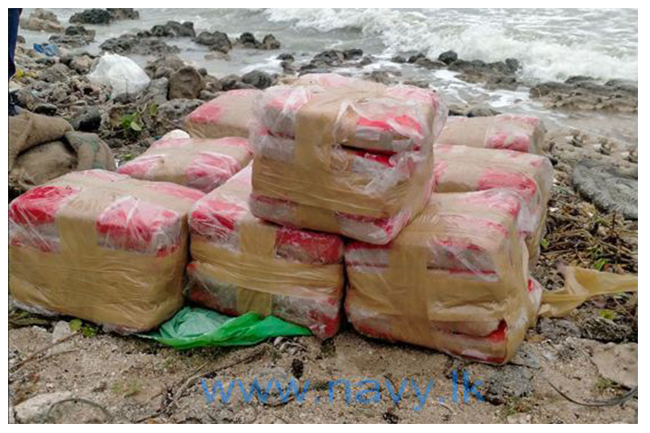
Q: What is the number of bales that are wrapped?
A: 8